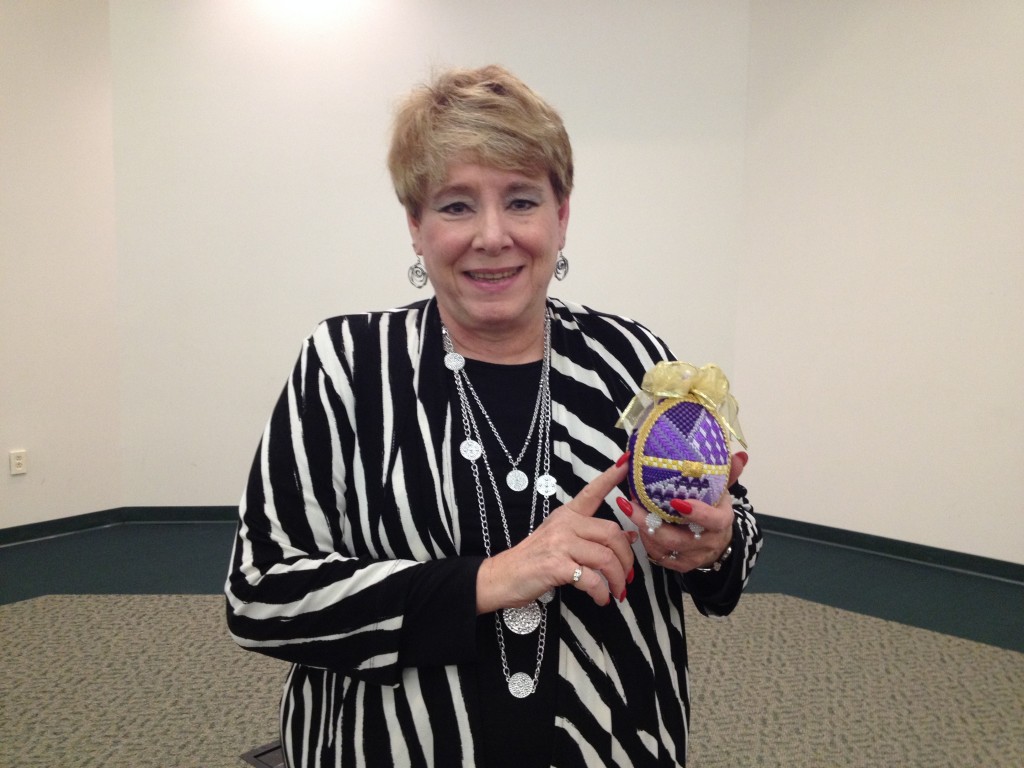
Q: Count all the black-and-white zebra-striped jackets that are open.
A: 1